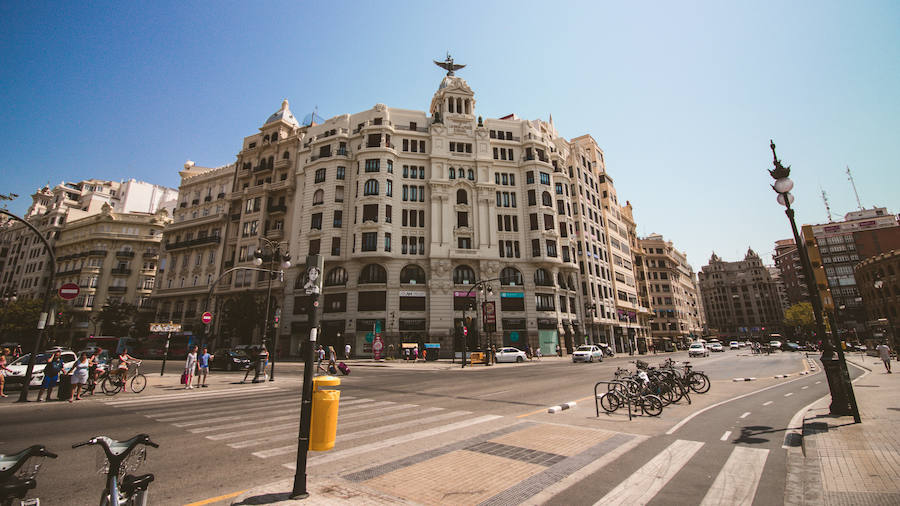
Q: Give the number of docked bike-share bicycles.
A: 2